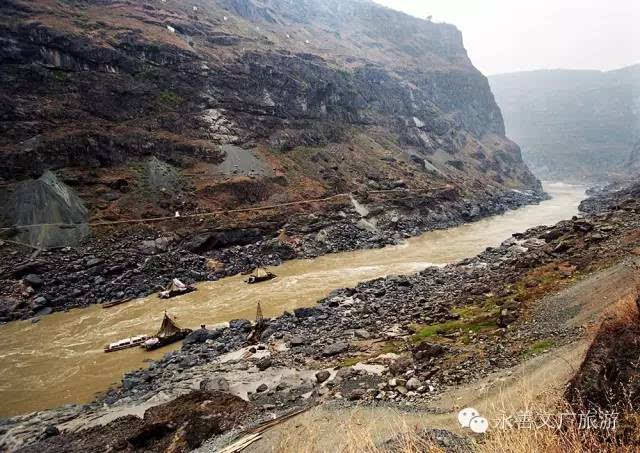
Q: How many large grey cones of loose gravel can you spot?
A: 3